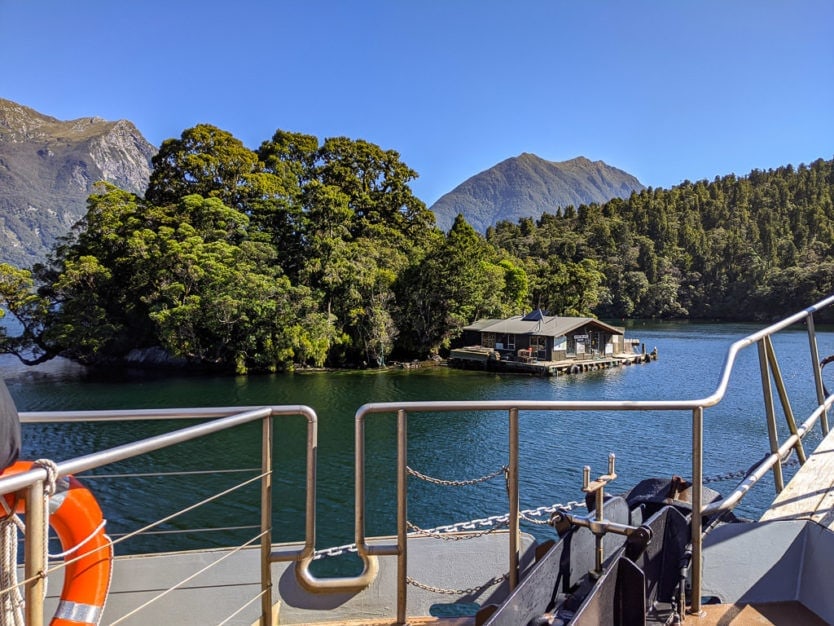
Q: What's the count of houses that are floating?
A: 1